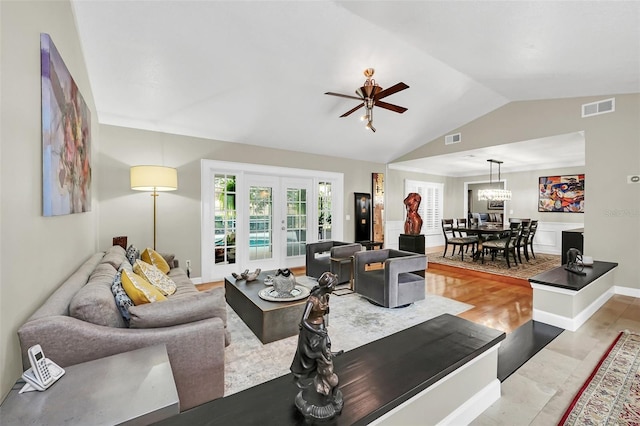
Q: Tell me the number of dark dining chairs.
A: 6